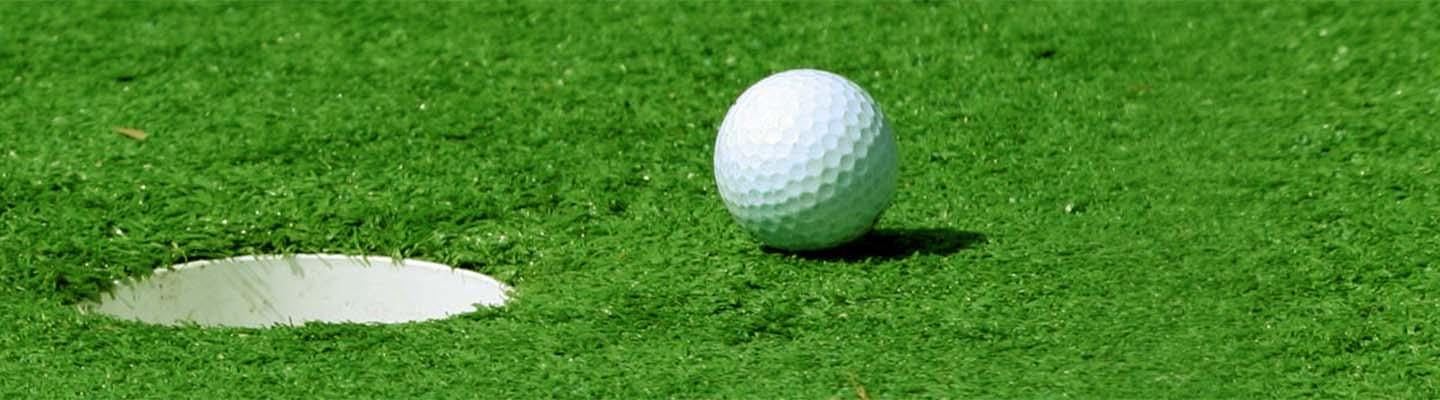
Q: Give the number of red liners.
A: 0